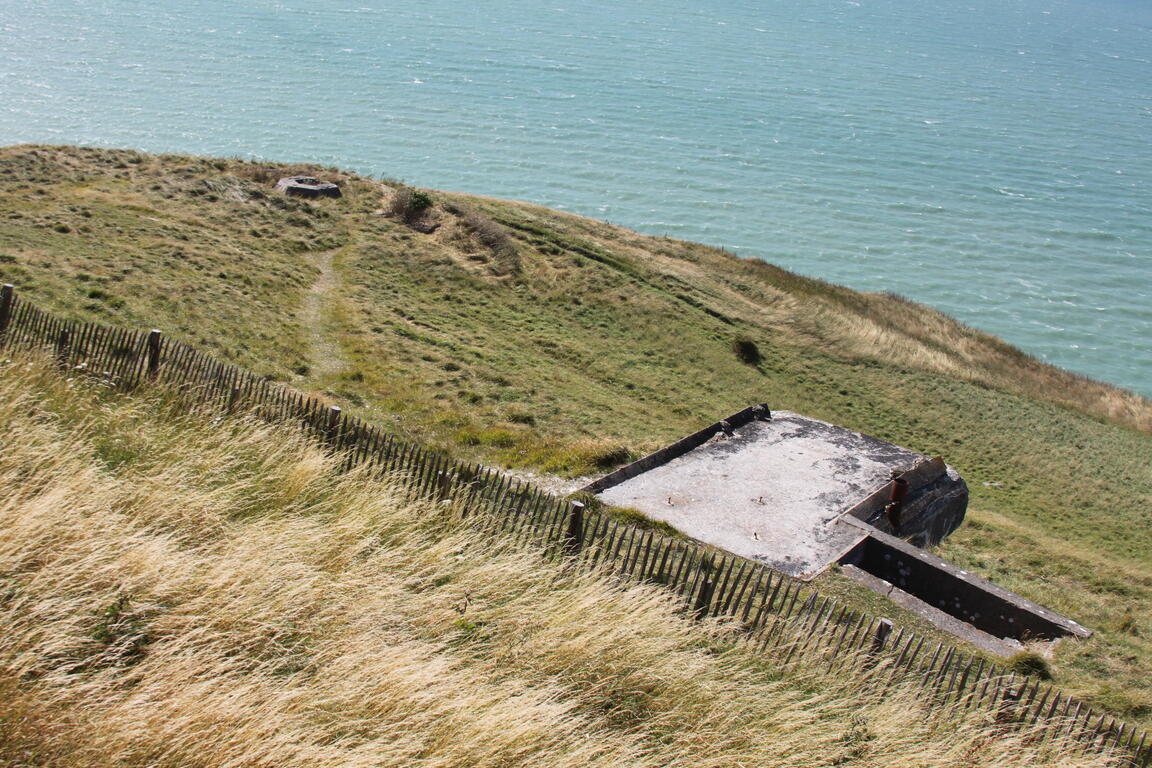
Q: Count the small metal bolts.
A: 3